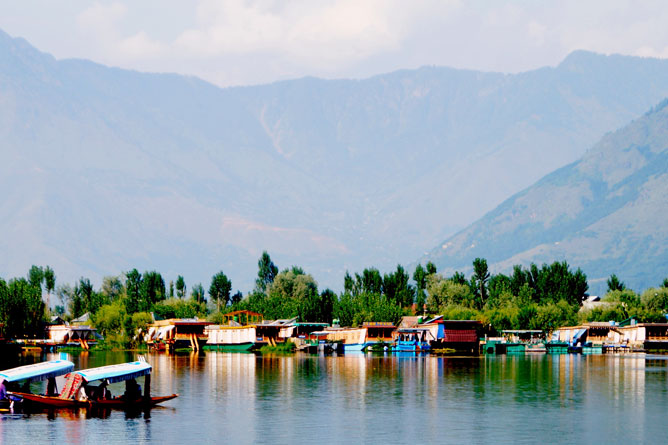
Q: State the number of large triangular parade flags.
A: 0